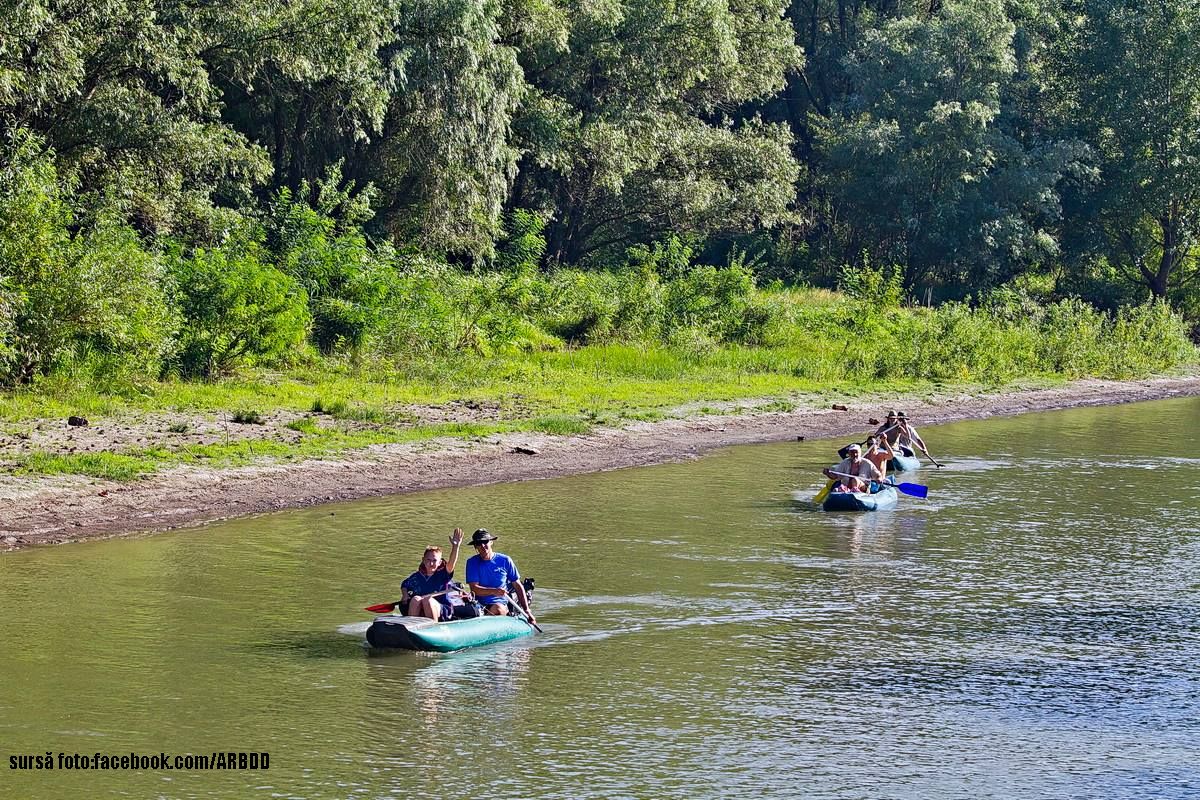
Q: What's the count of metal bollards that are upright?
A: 0